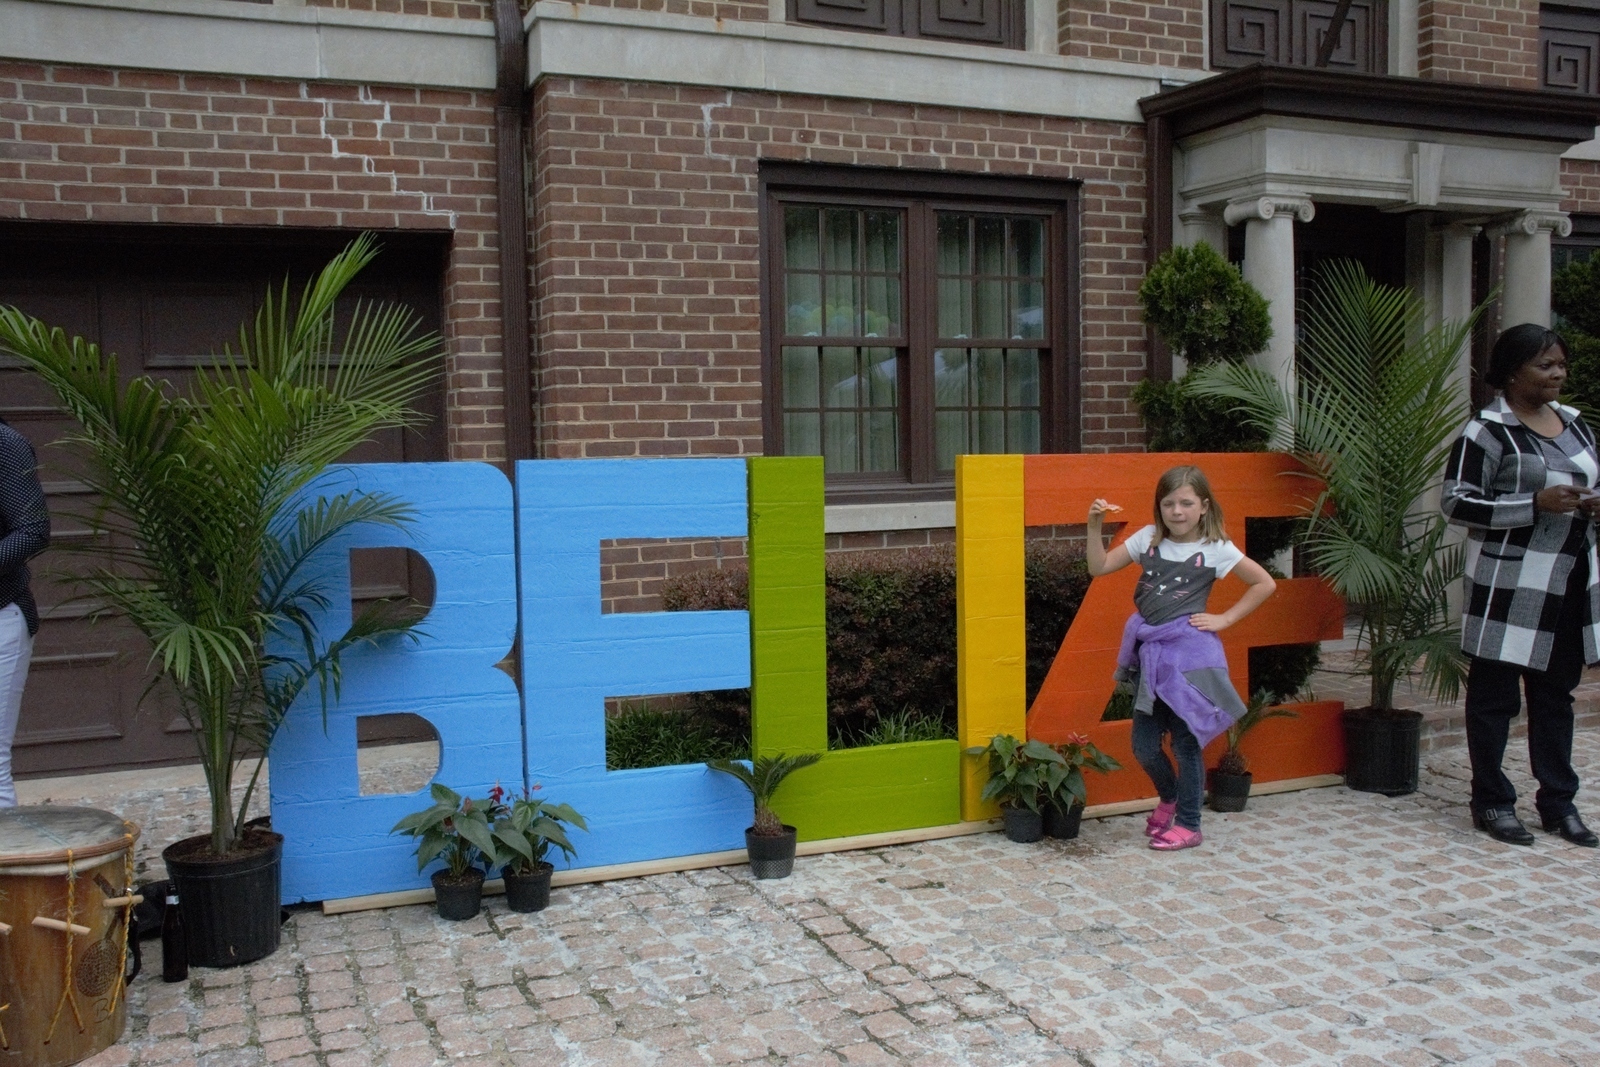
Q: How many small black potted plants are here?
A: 6